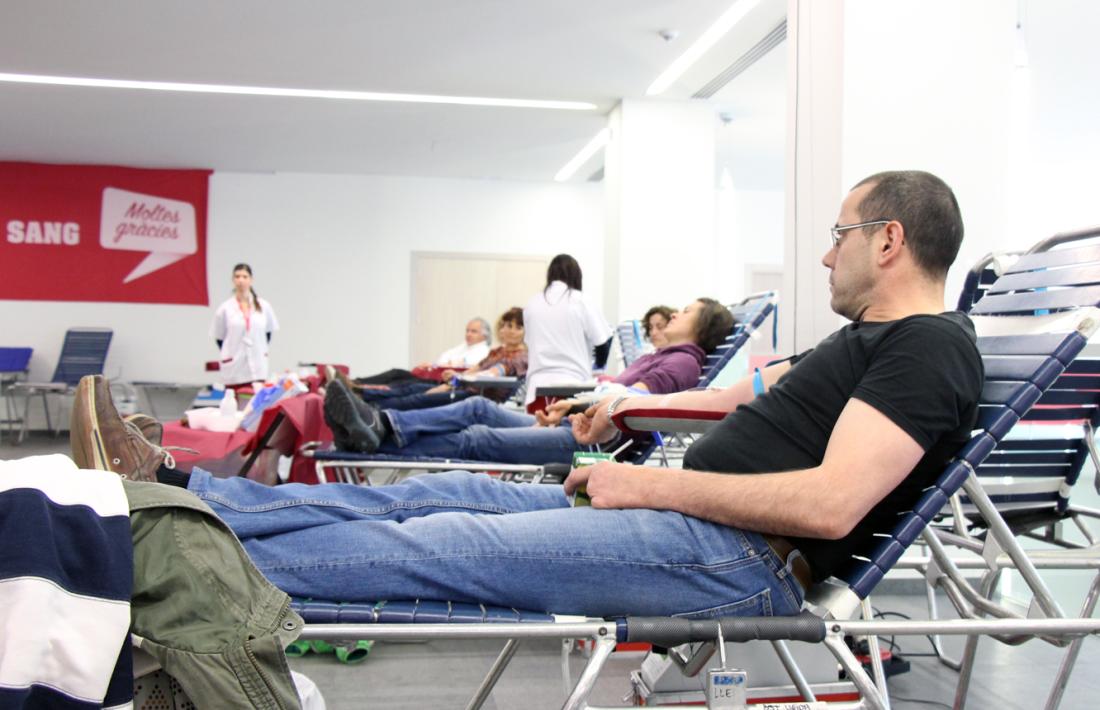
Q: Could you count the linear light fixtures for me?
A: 3